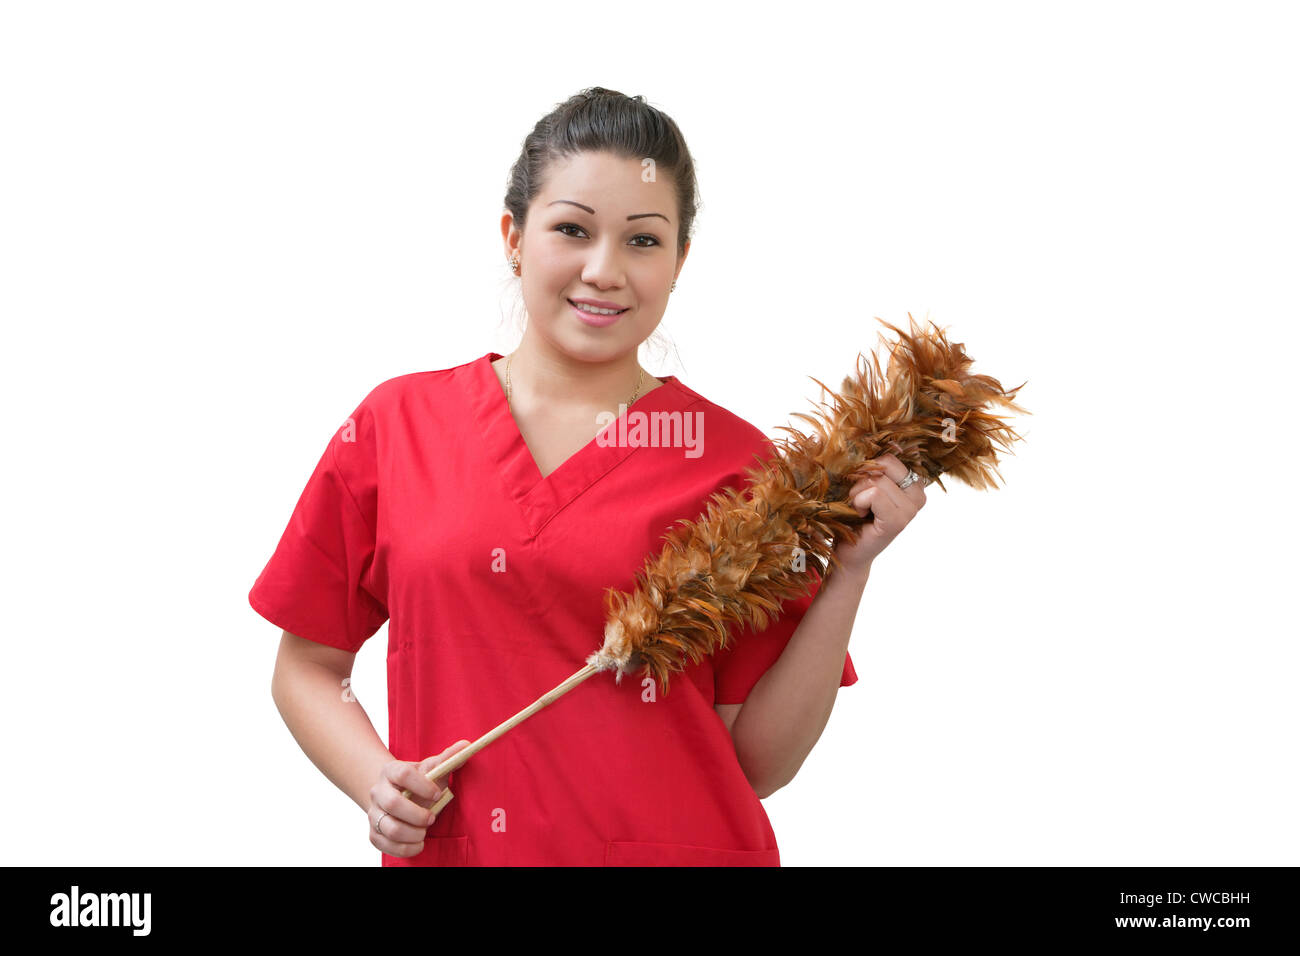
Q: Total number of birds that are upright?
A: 0